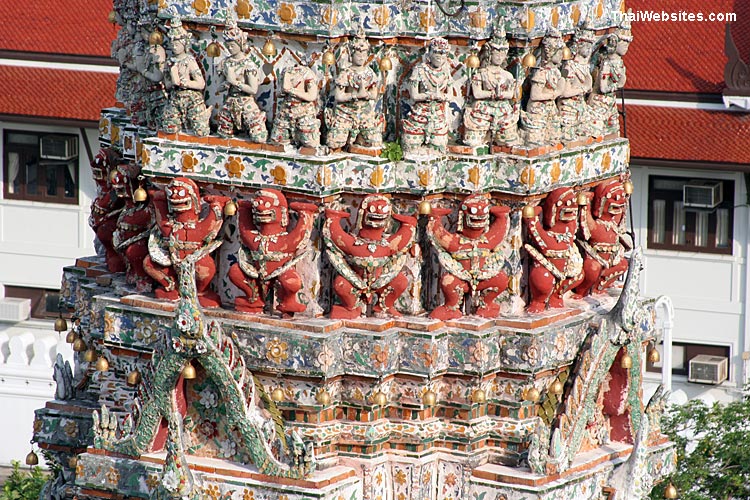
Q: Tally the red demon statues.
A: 8